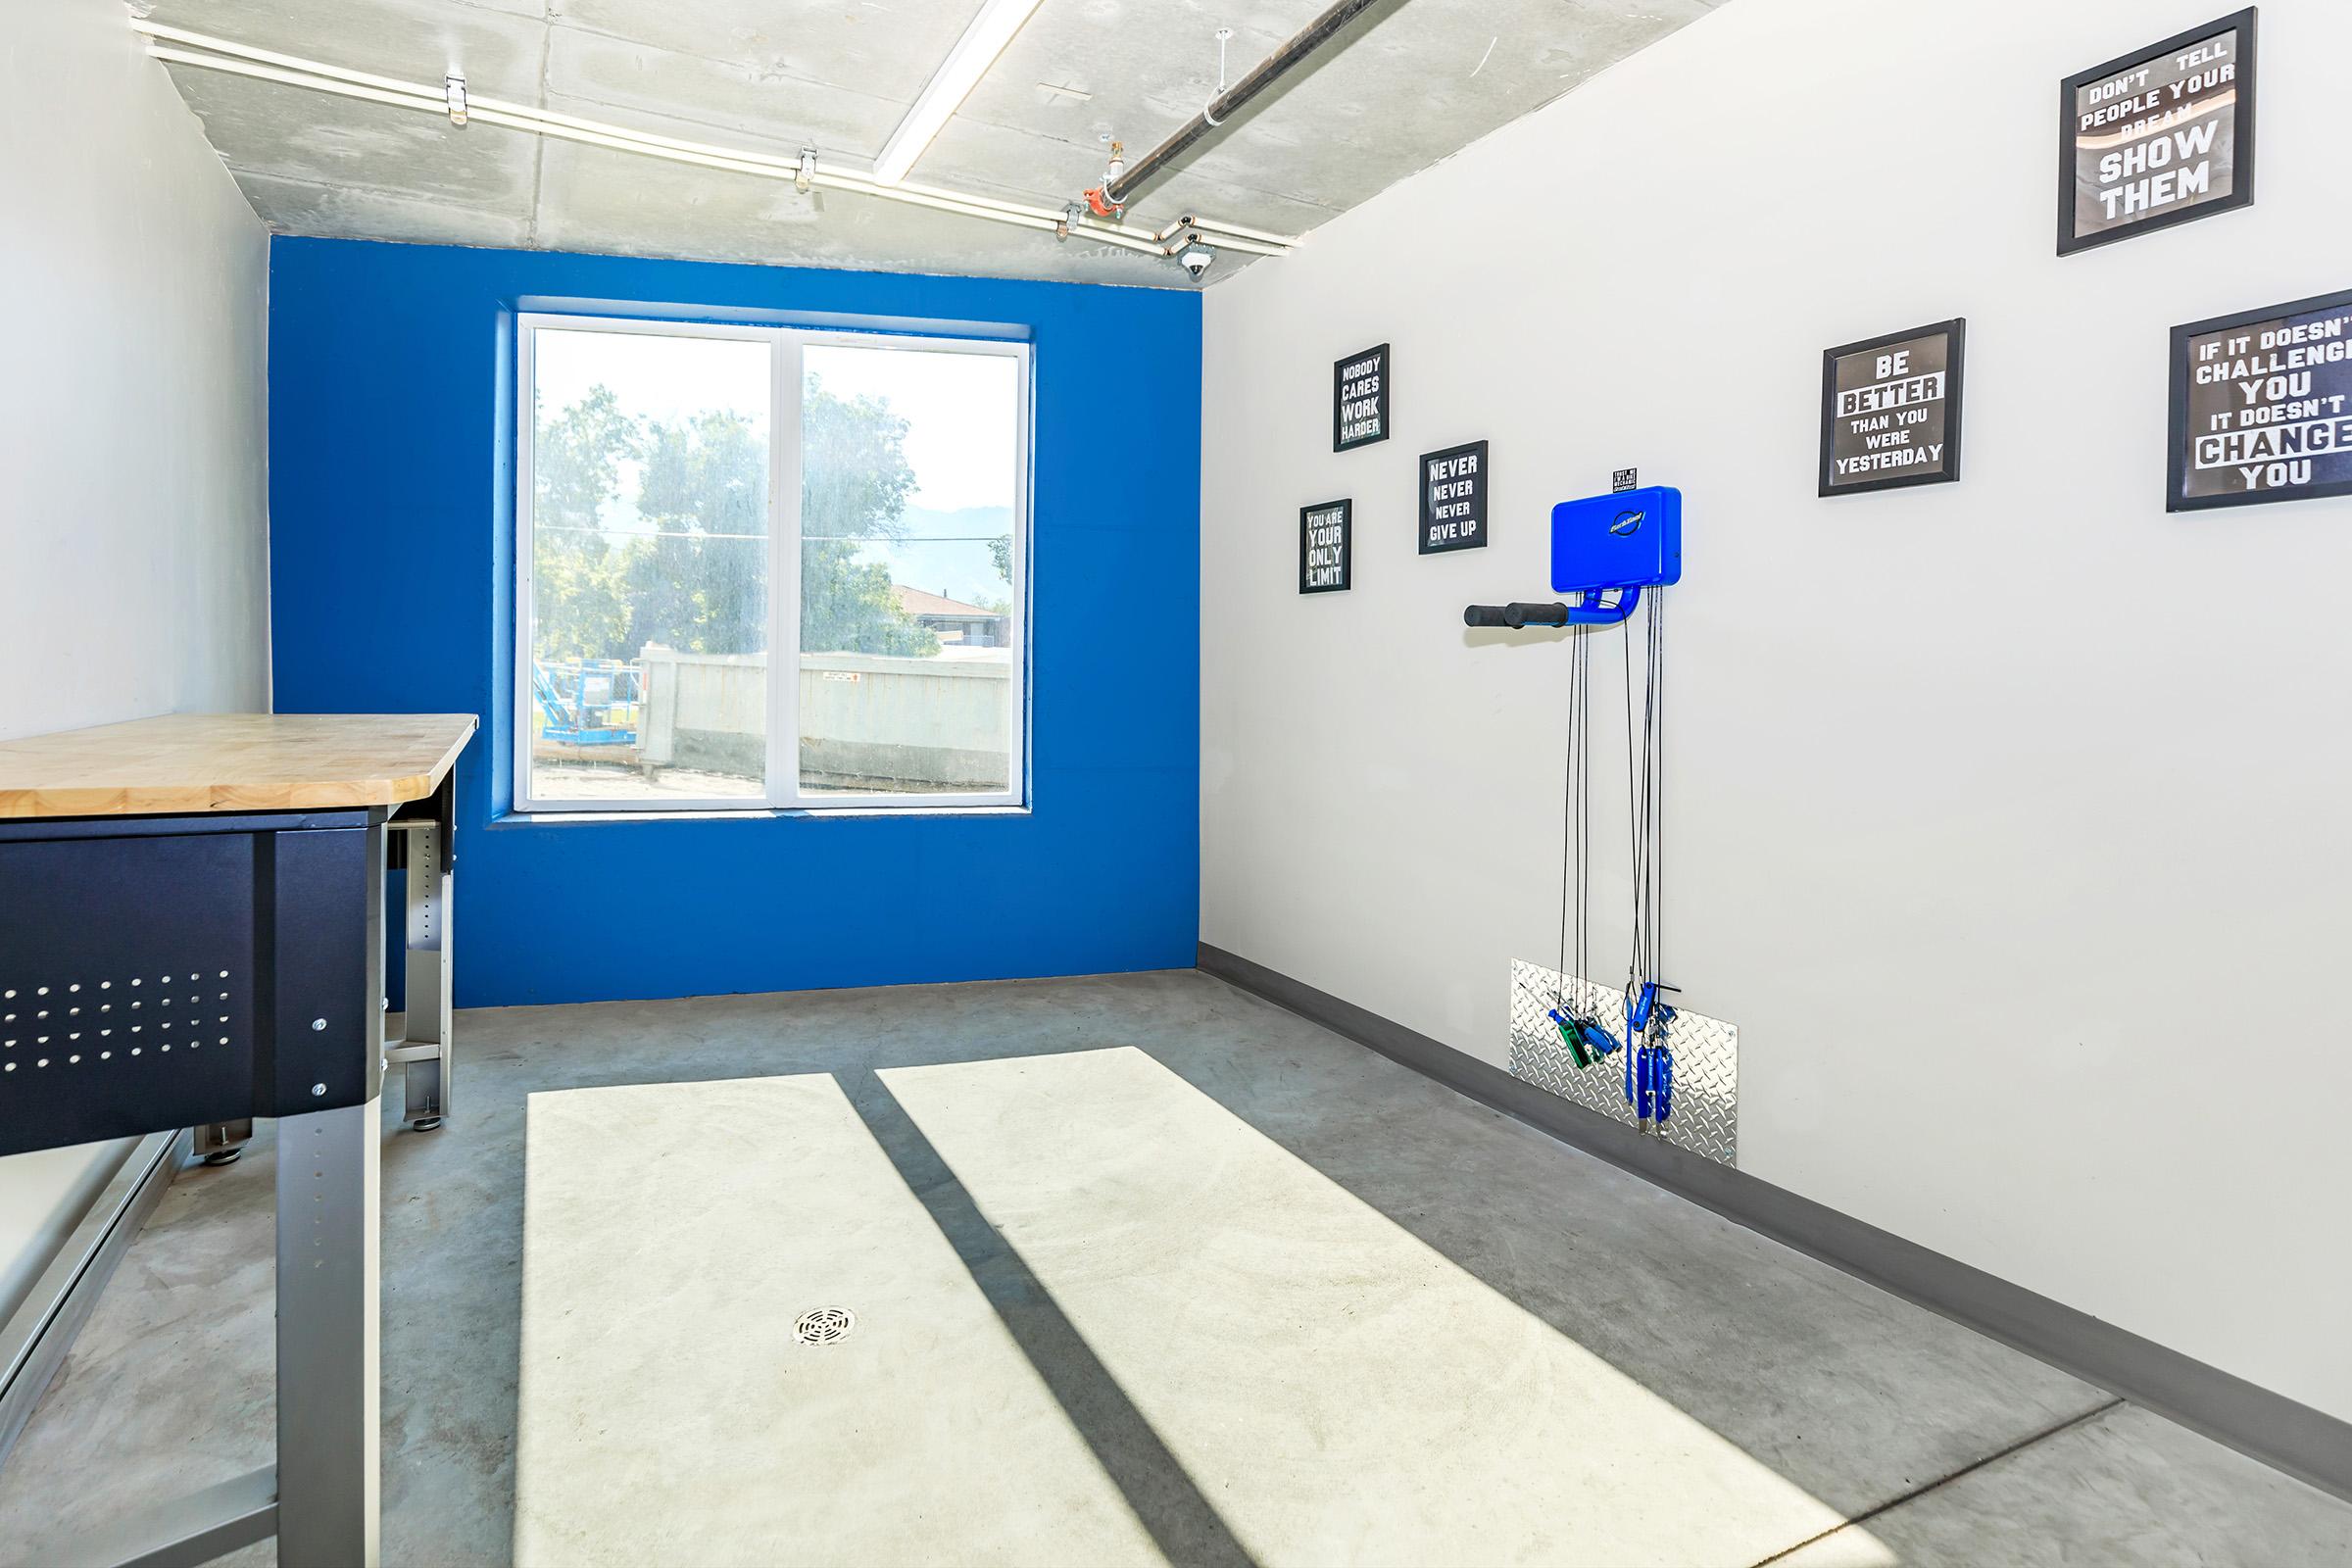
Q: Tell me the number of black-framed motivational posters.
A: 6